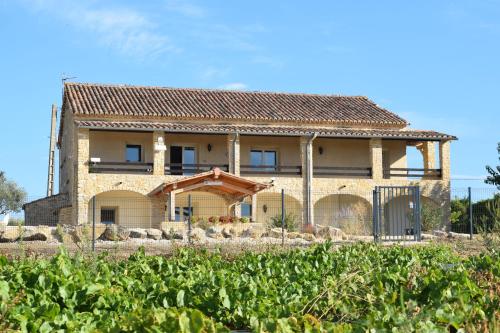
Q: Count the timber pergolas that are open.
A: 1